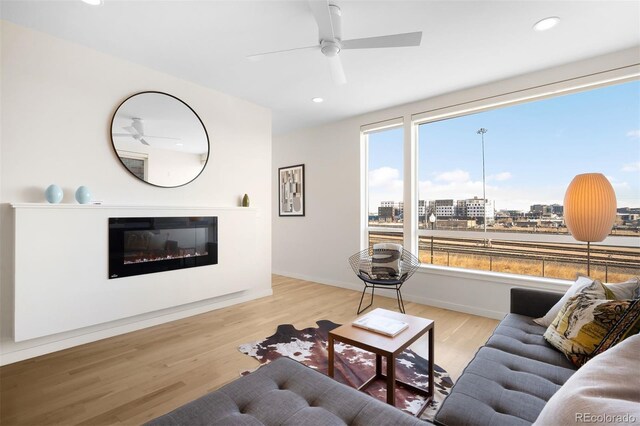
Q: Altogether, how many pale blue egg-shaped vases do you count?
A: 2